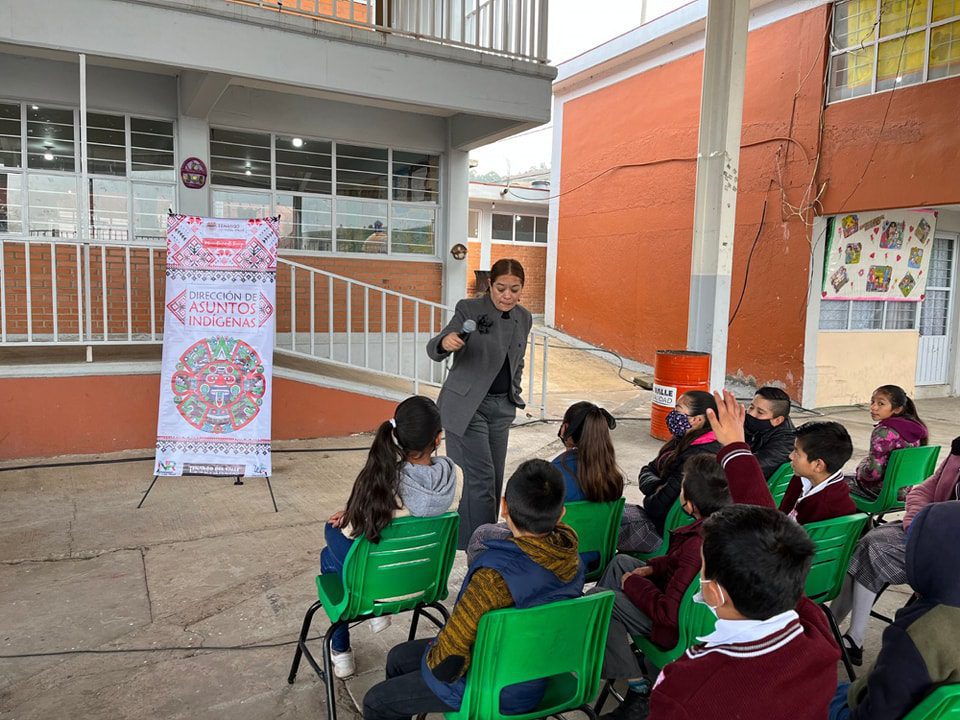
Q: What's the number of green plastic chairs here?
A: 9